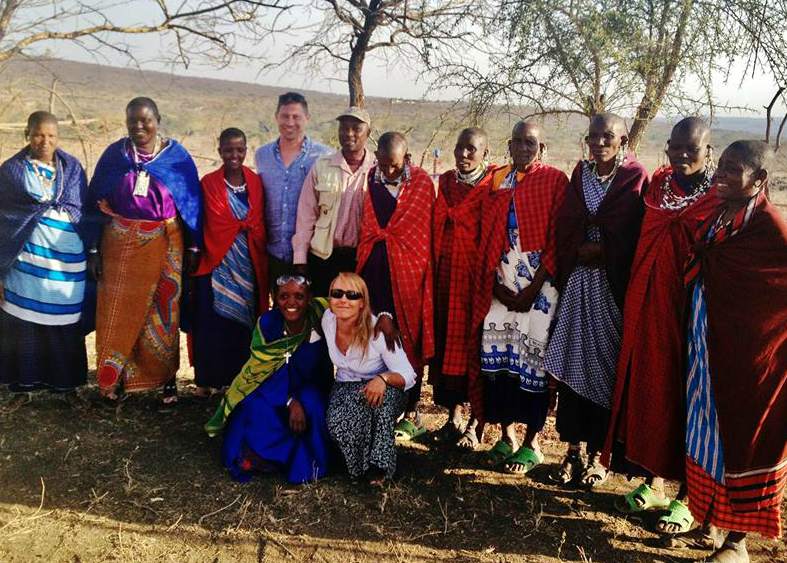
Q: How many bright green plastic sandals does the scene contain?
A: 5